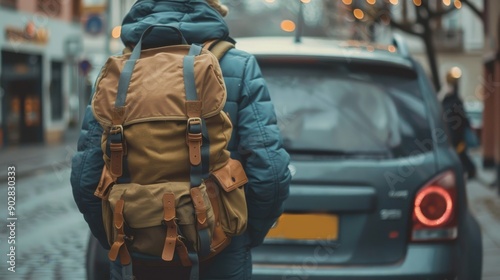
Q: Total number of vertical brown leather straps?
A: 5